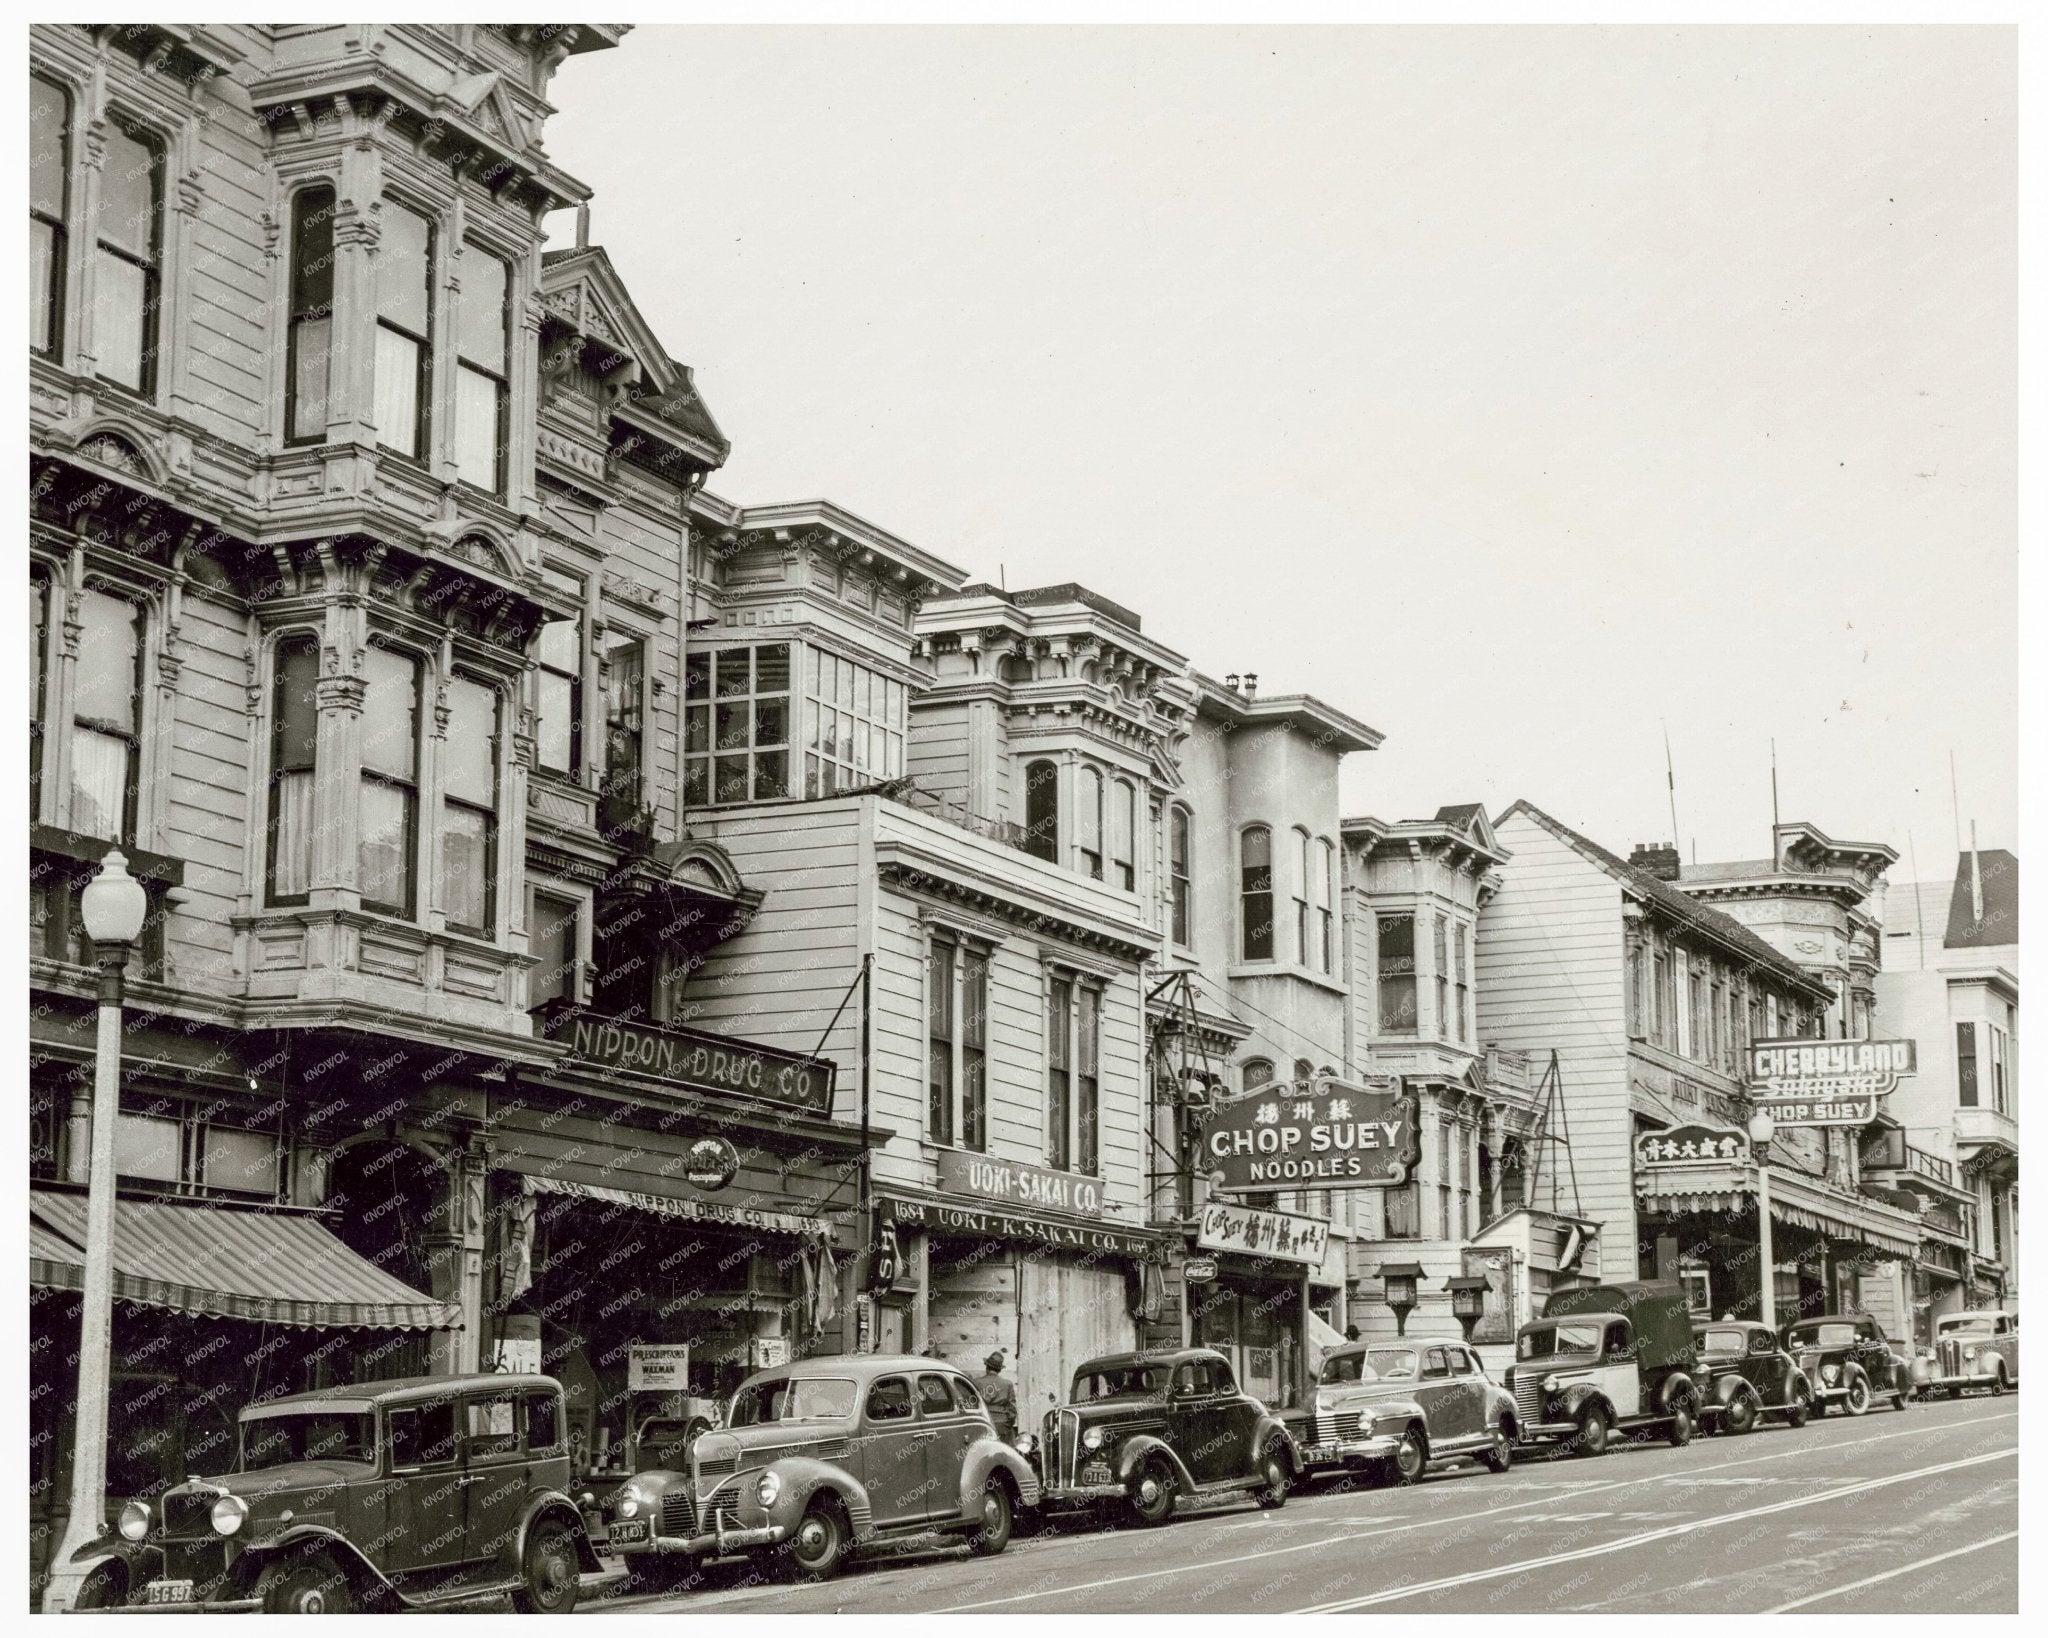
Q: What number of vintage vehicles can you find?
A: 8